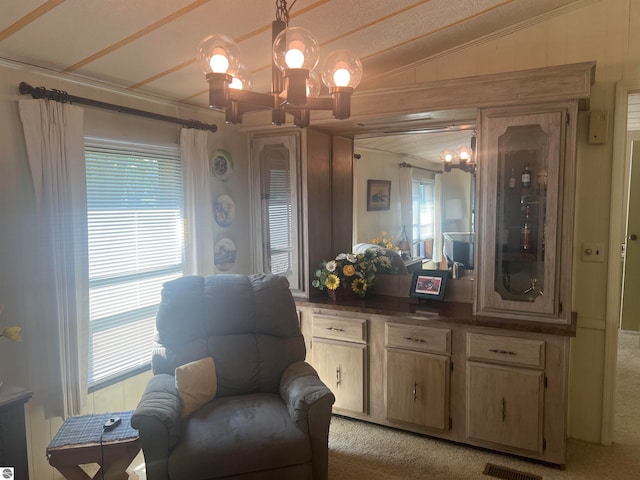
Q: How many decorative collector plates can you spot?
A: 3